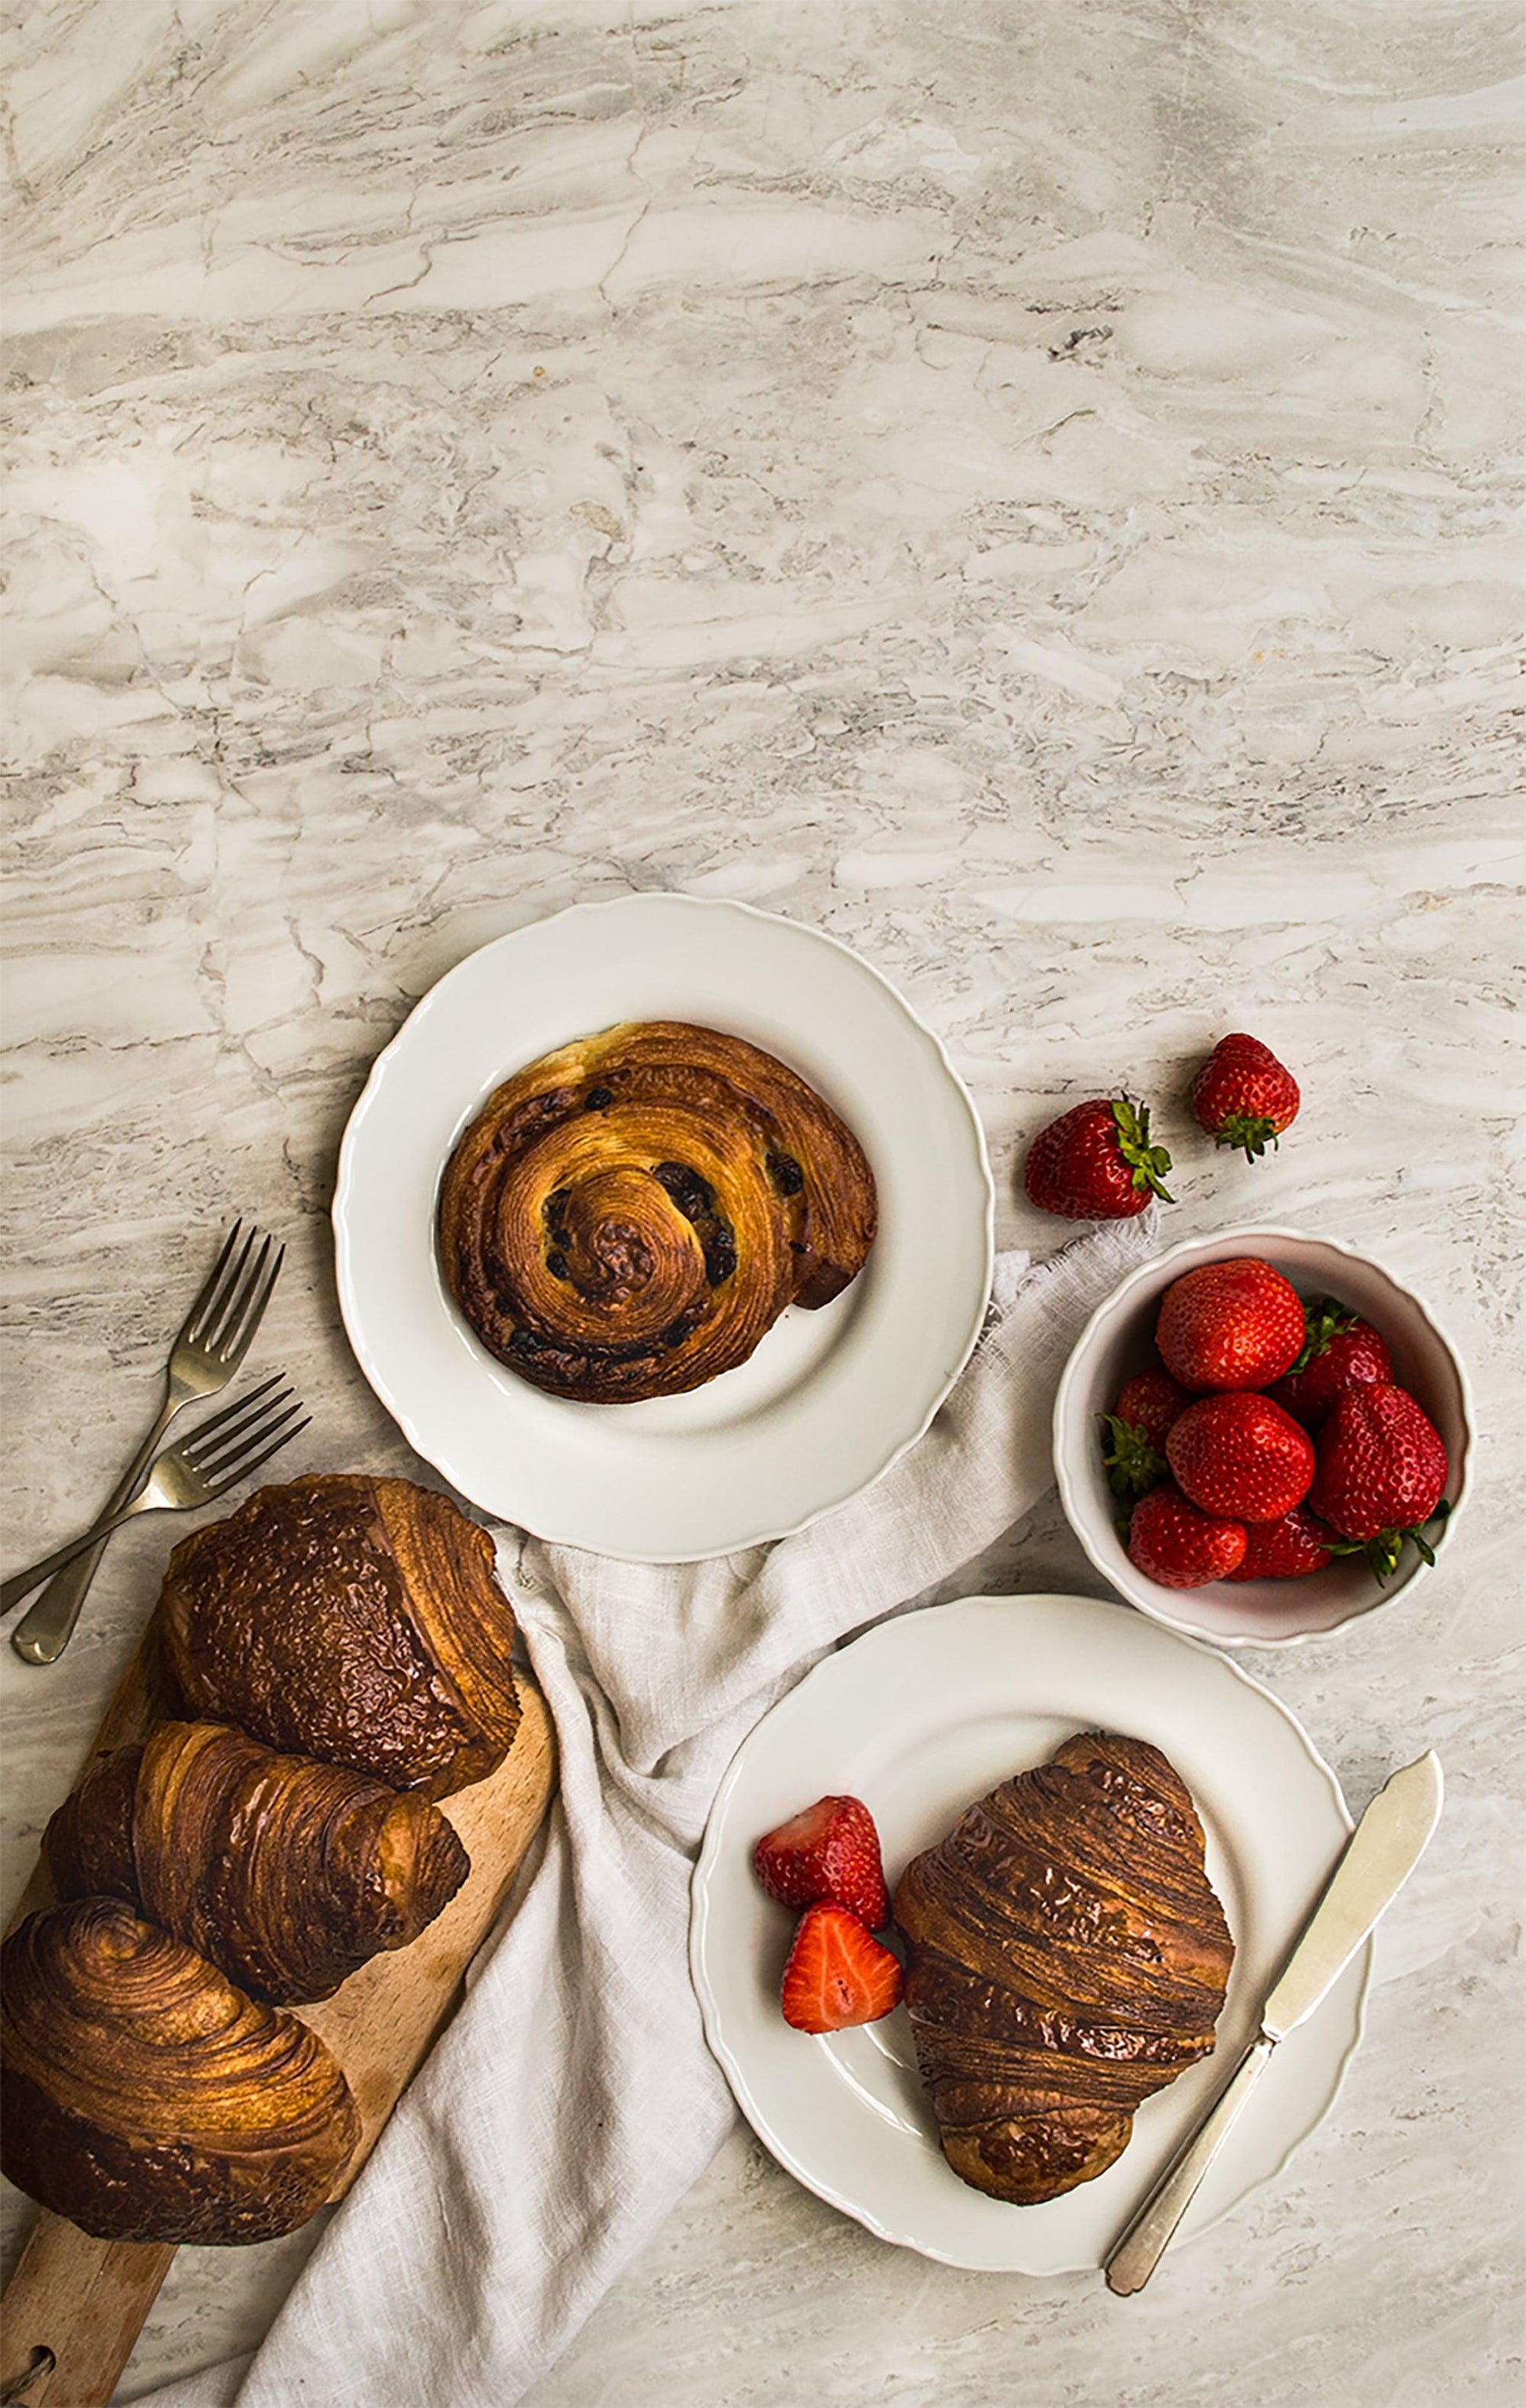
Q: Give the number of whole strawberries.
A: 9